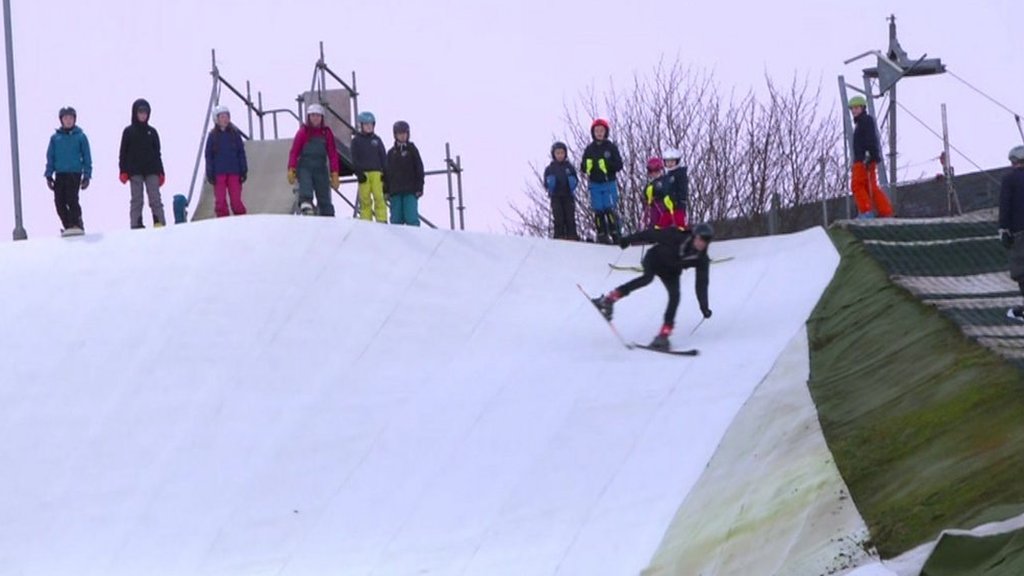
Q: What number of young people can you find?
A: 13